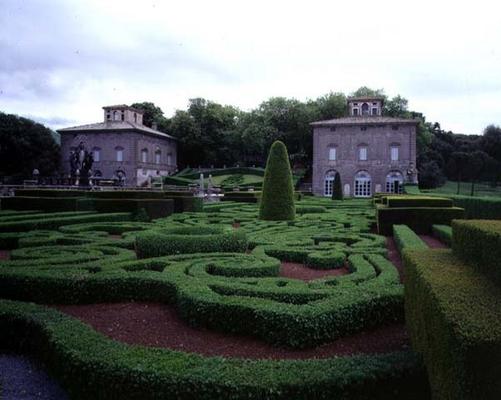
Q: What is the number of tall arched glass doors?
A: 3